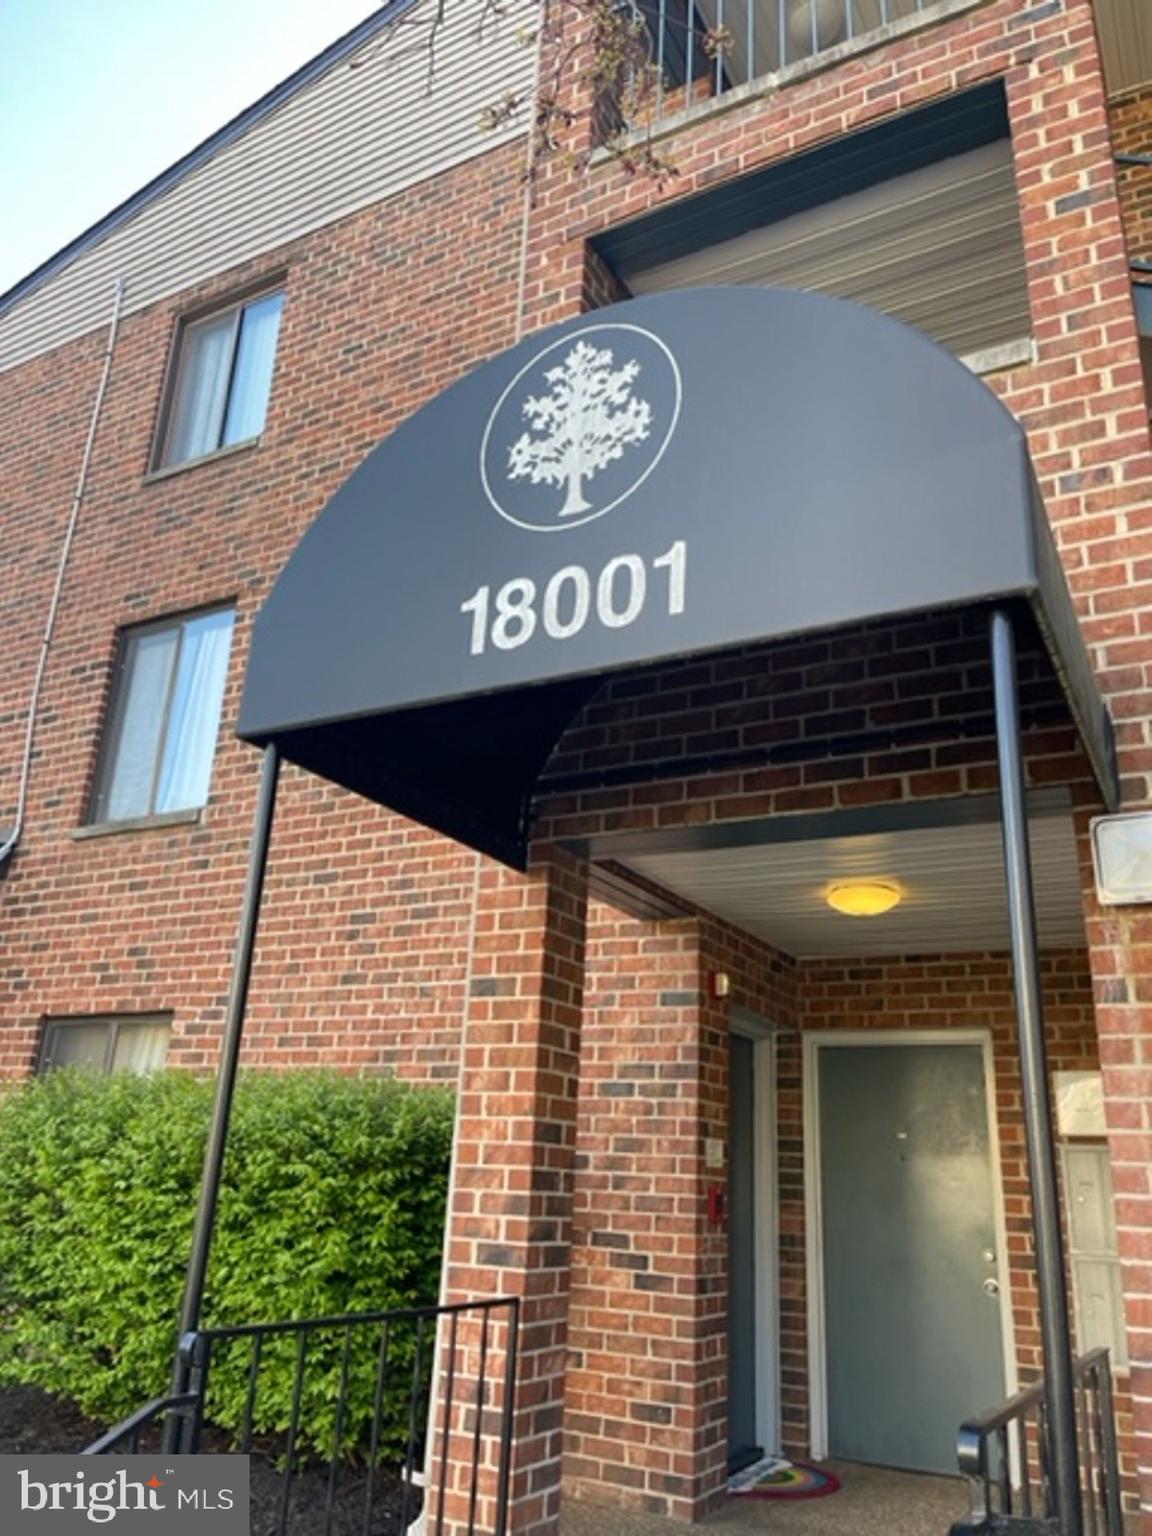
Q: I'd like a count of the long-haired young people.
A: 0